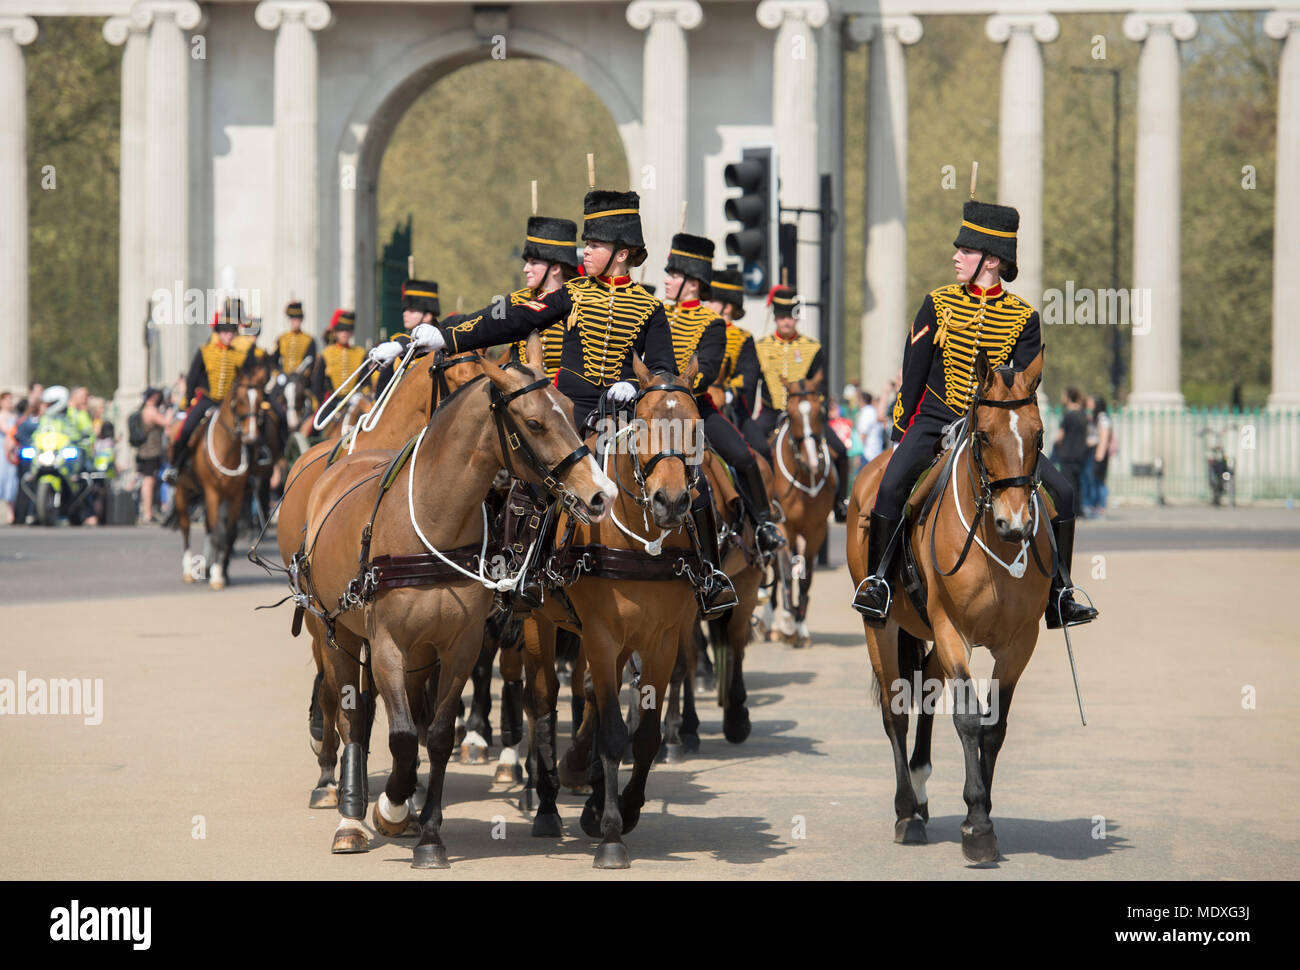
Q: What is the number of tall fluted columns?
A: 10